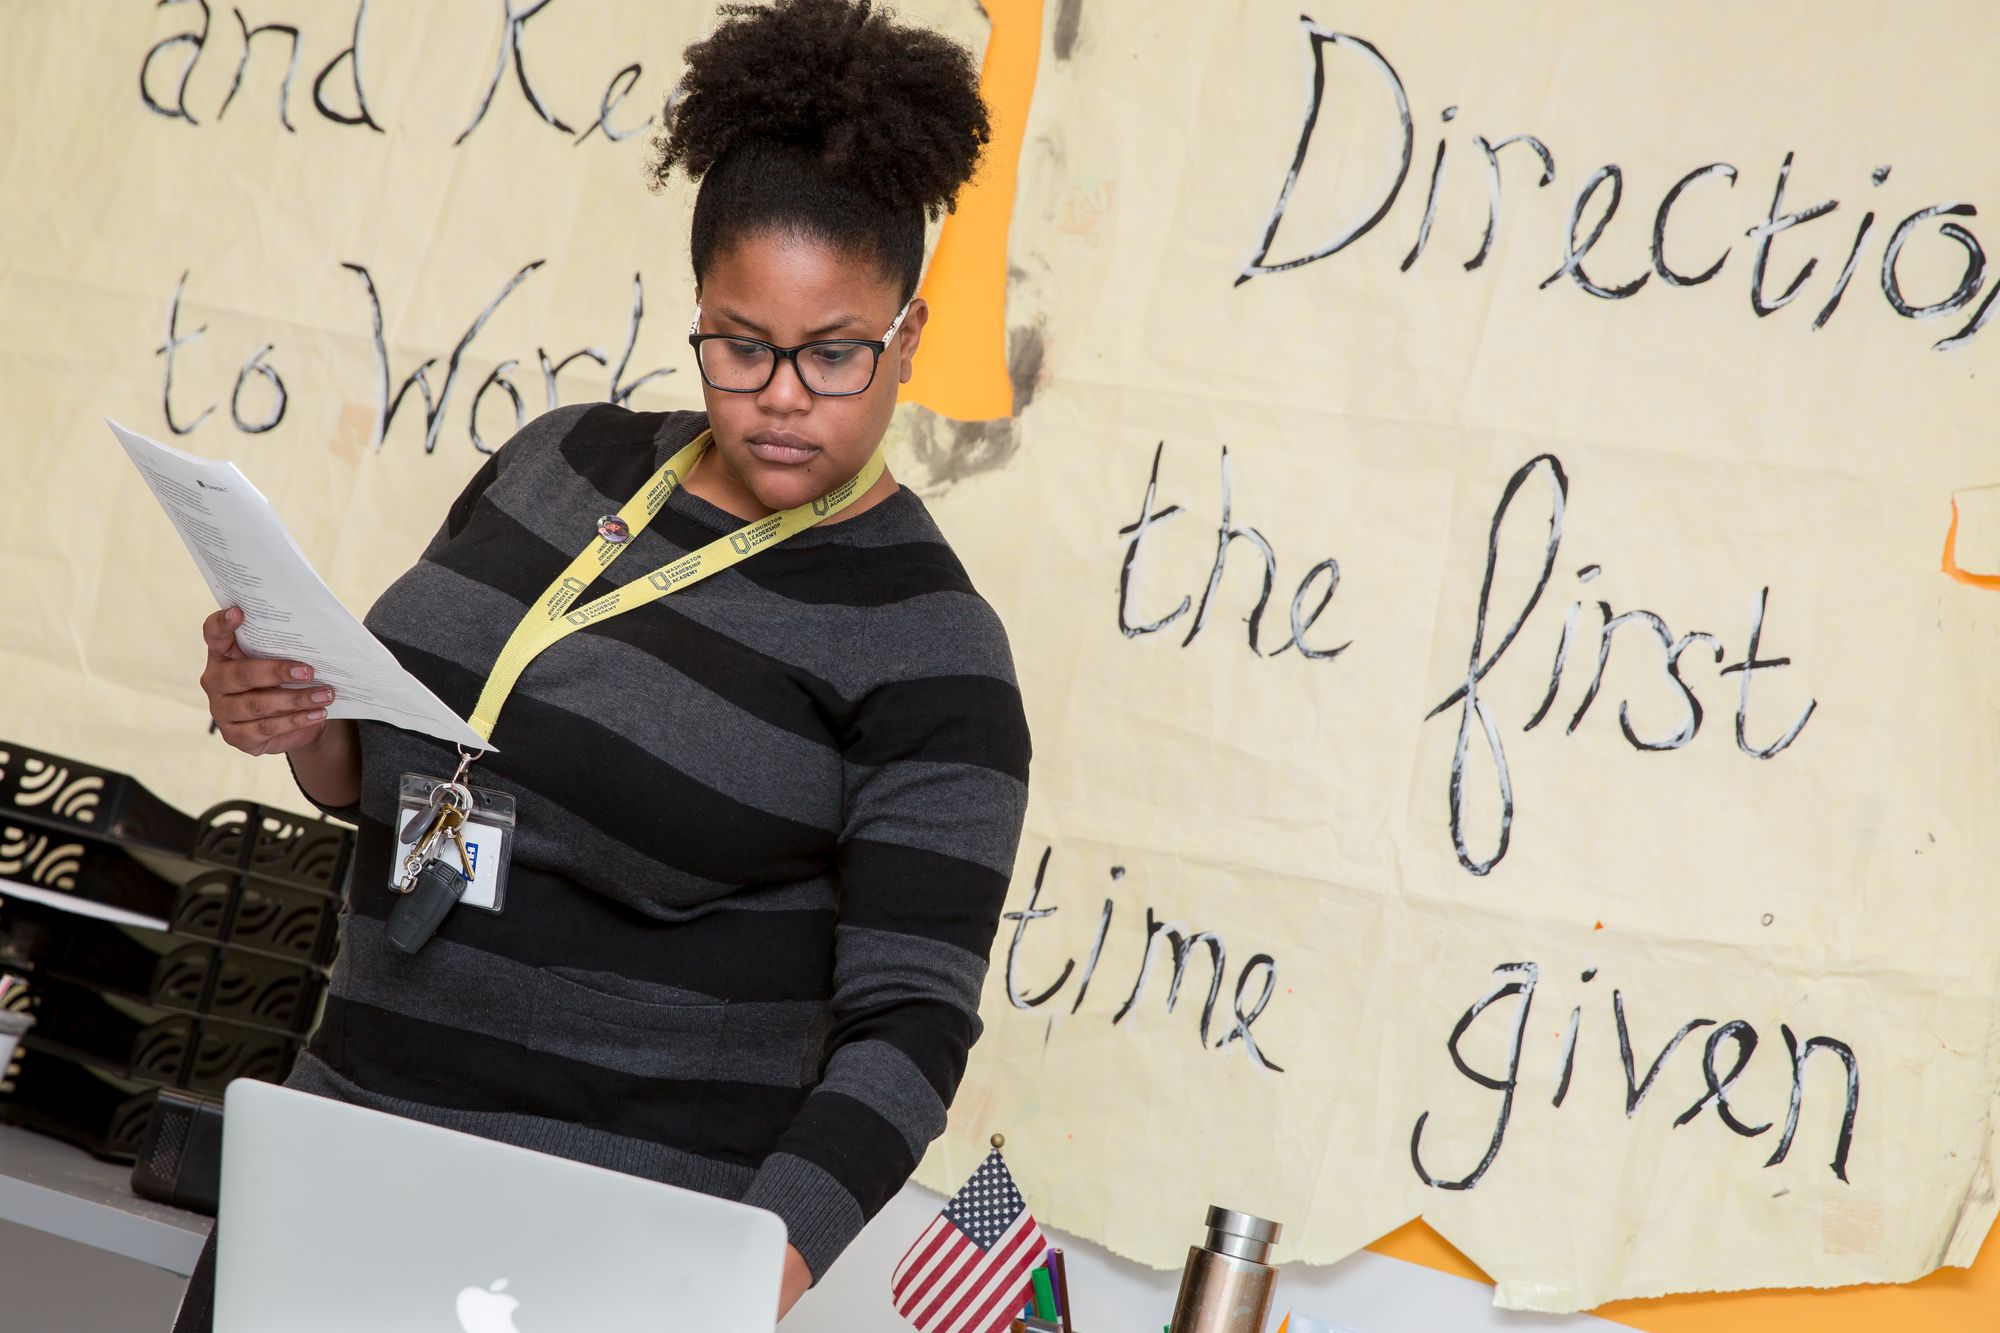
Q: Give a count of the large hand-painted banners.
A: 2